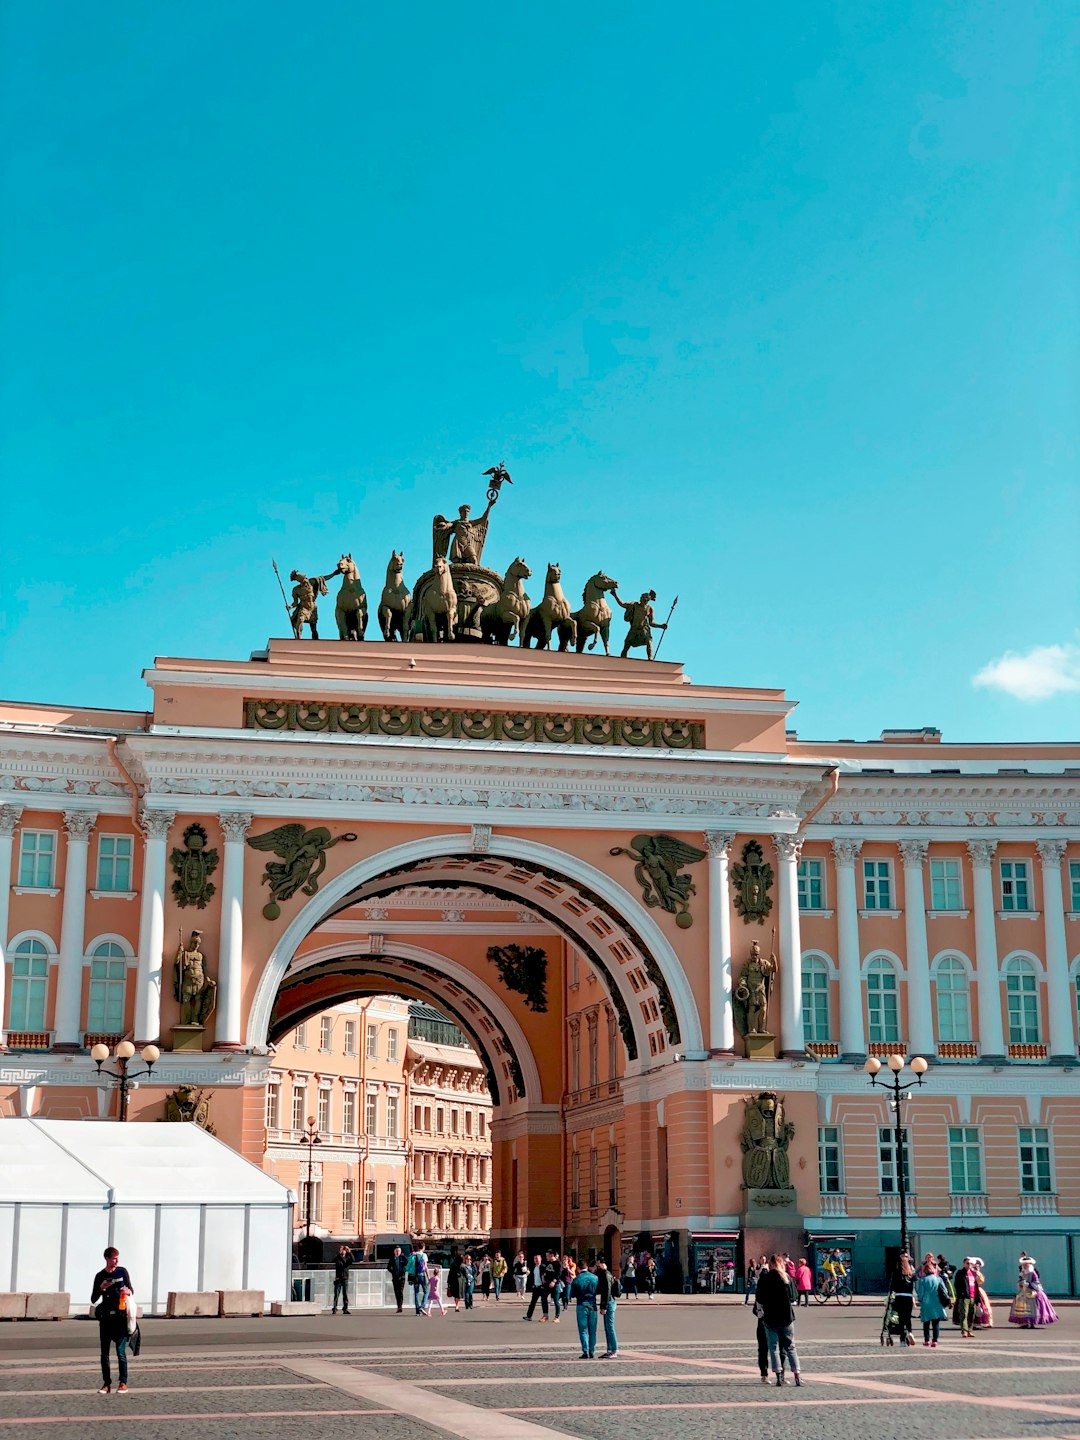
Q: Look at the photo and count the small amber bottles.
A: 0